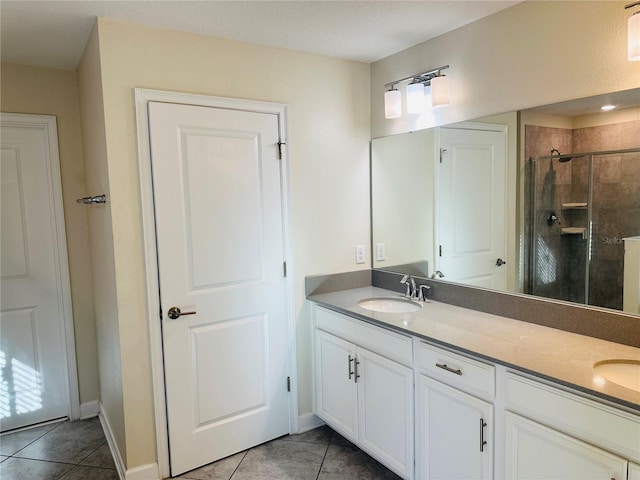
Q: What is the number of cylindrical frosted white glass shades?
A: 4